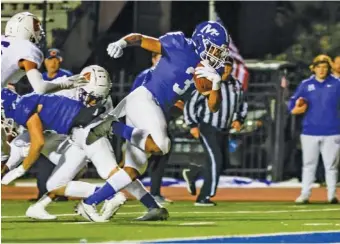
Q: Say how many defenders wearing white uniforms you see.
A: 2